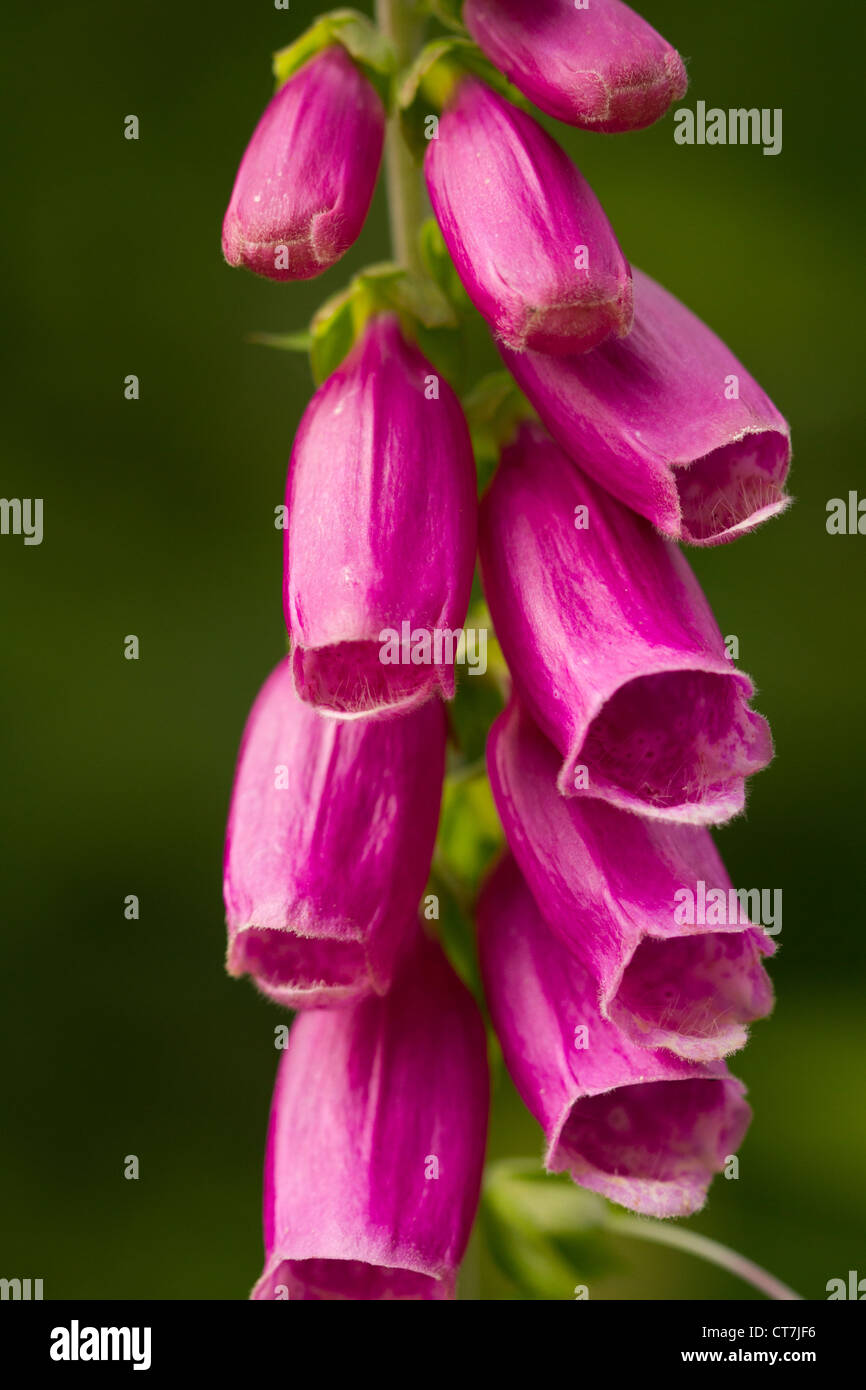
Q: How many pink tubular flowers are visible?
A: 10